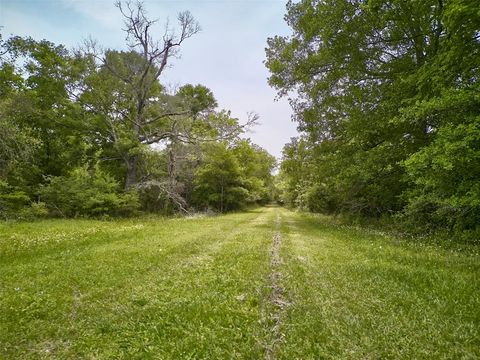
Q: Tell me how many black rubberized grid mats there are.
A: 0